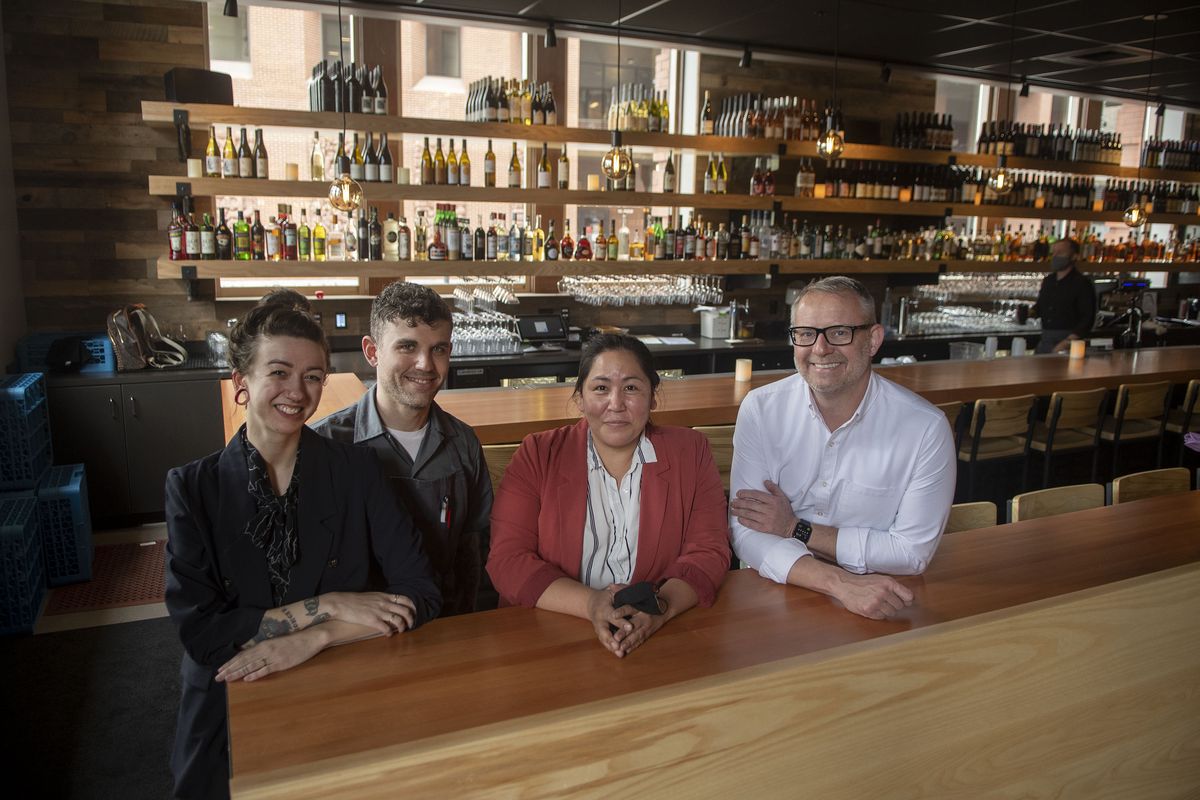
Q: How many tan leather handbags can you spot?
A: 1